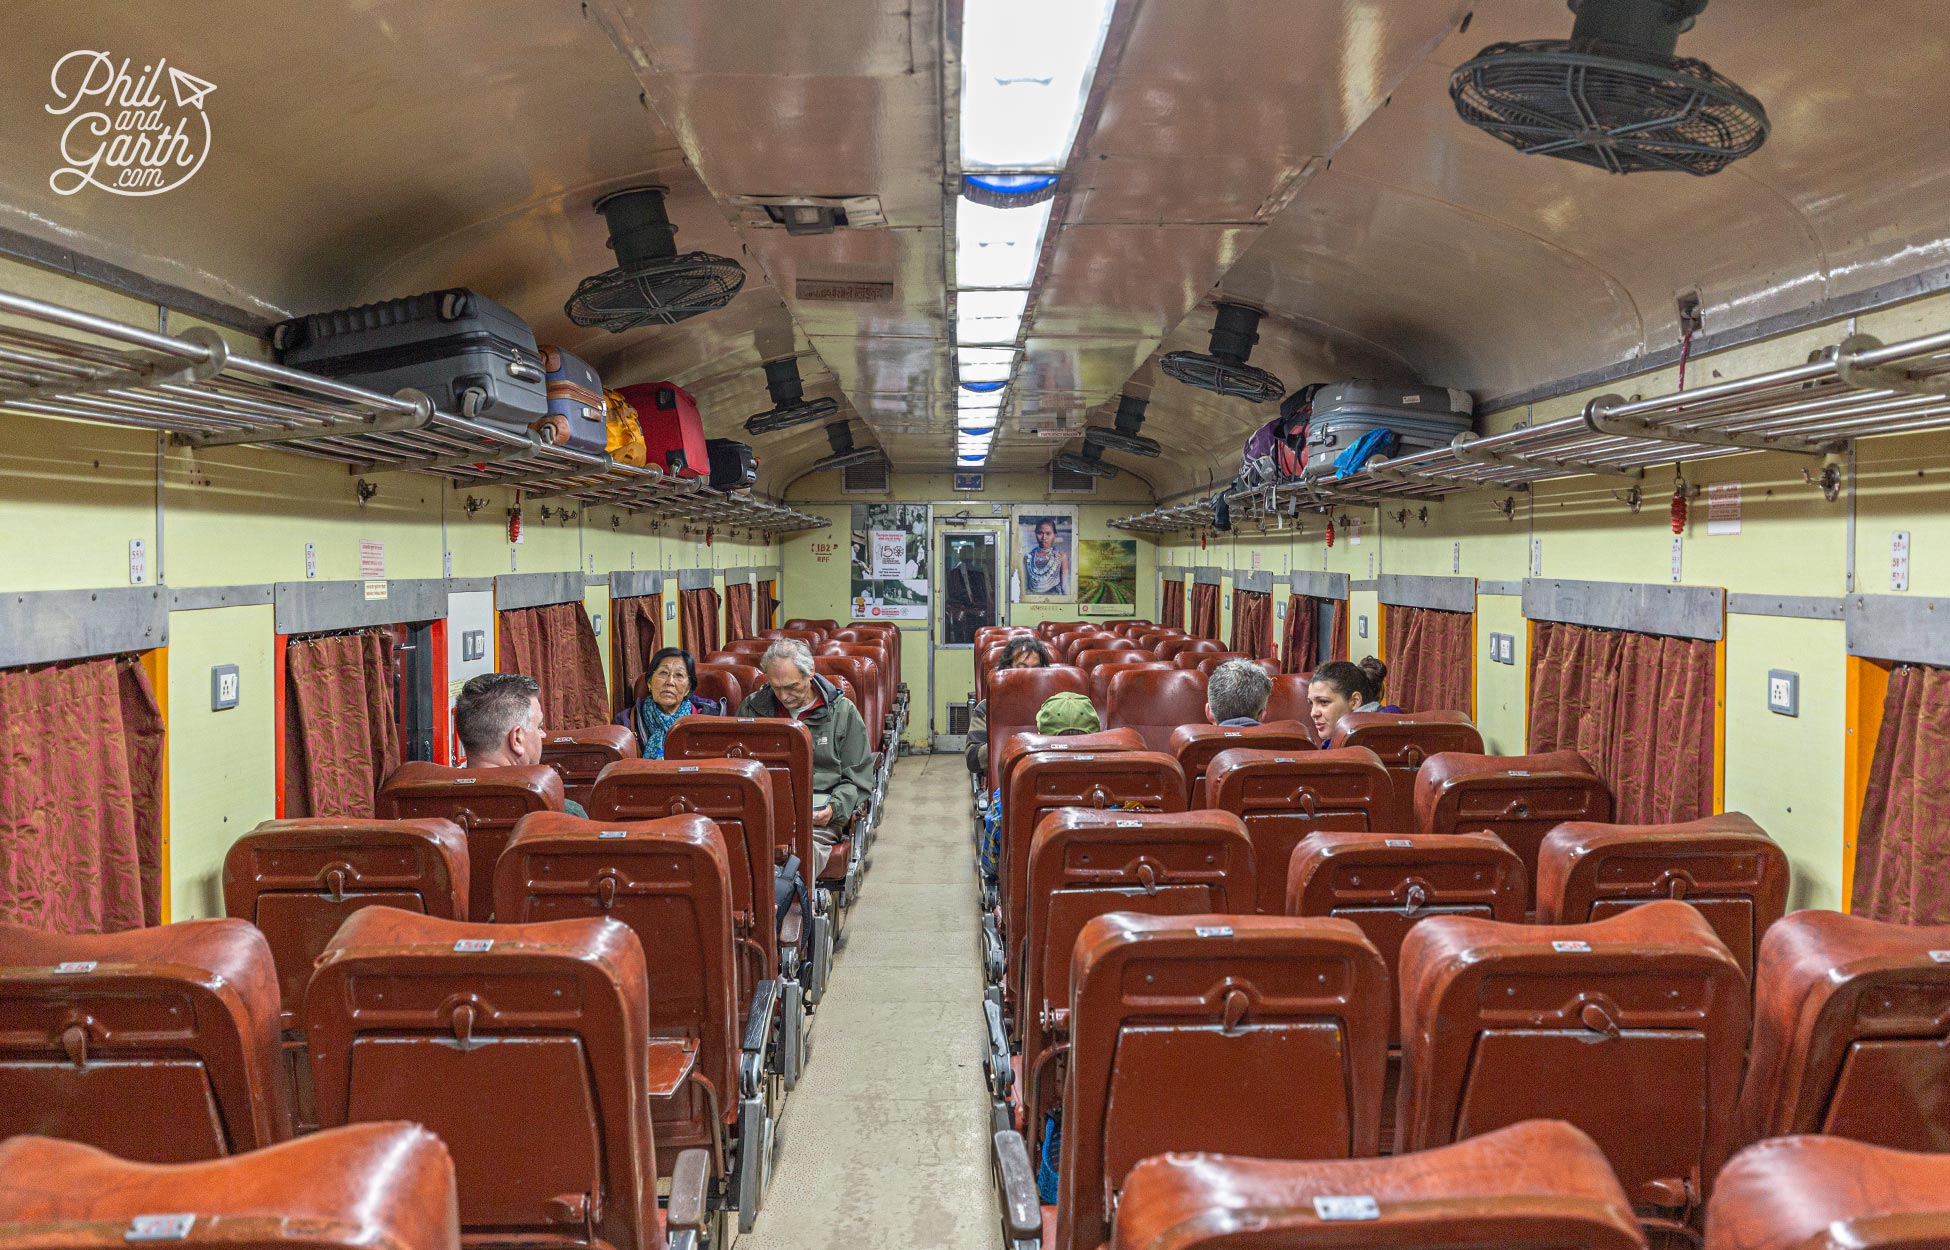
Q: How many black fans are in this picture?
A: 7